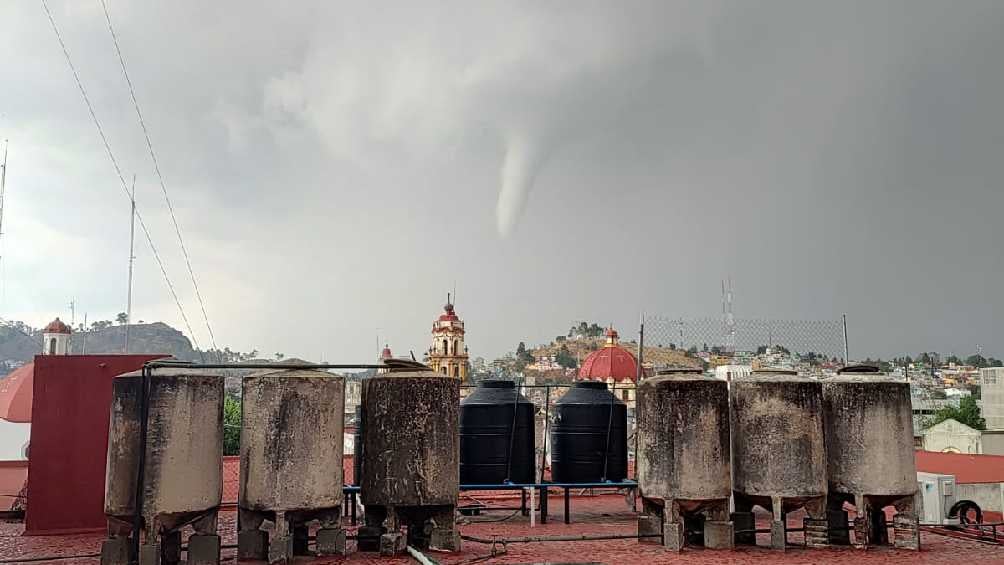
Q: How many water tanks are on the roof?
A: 8